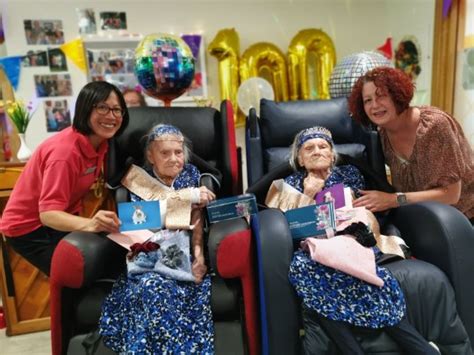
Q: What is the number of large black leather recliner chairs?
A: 2